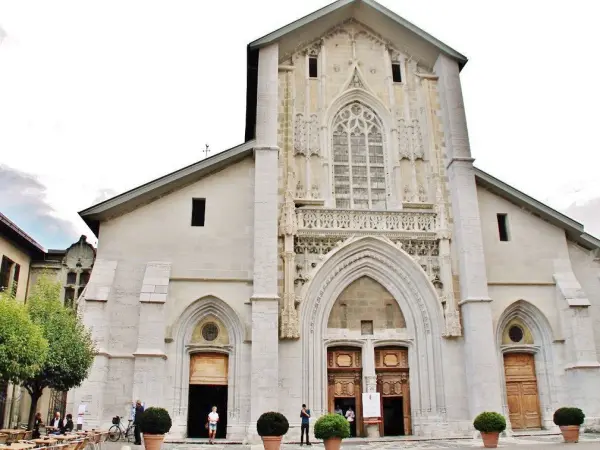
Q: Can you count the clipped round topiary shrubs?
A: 5